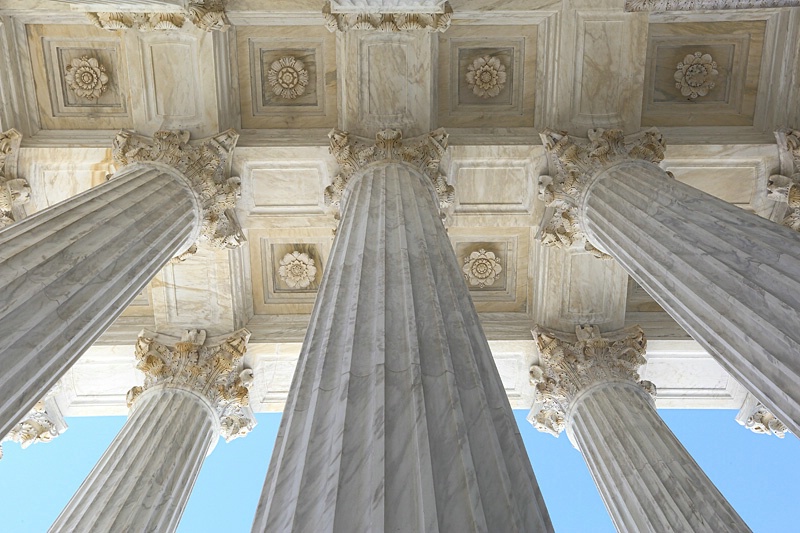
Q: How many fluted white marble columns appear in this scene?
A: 5